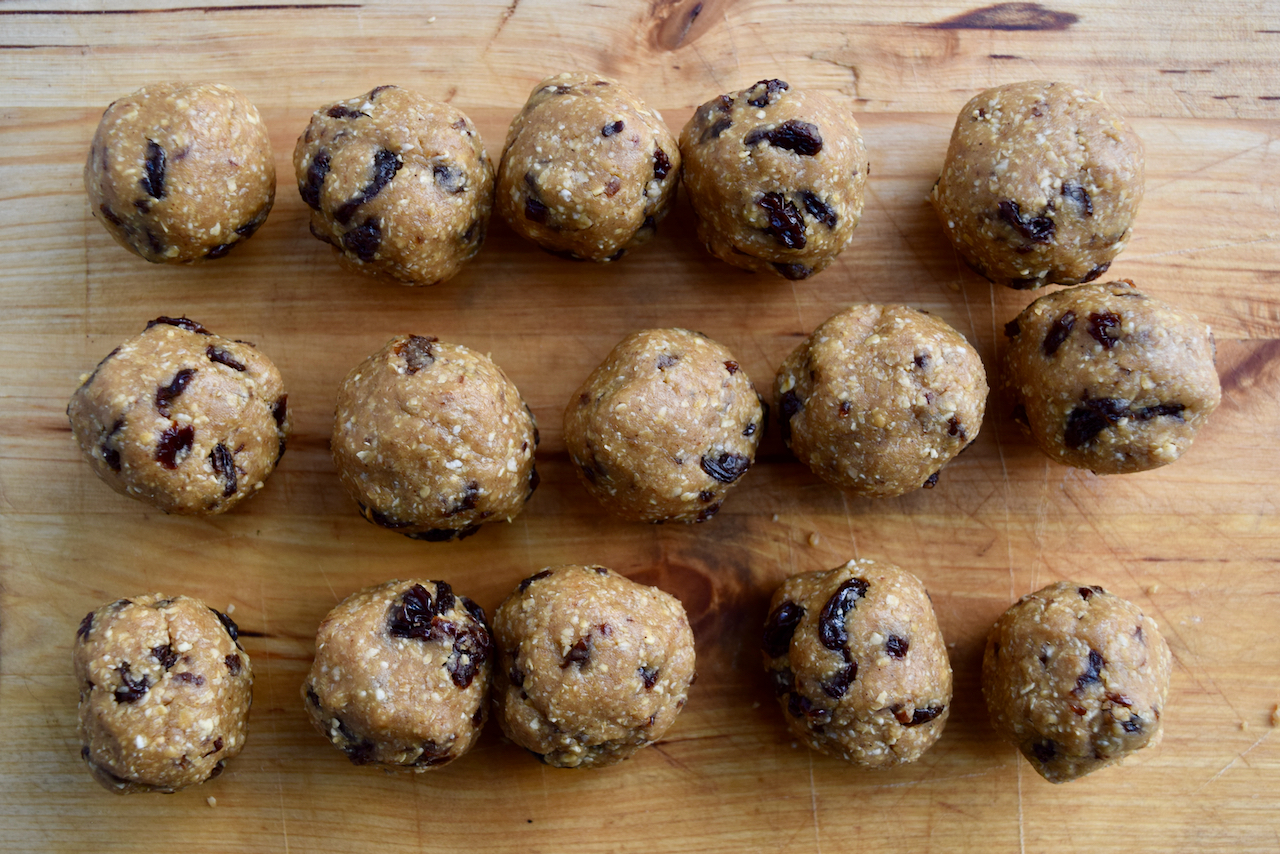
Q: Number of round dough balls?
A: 15